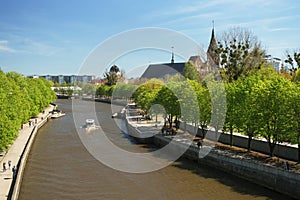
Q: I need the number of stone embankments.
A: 2